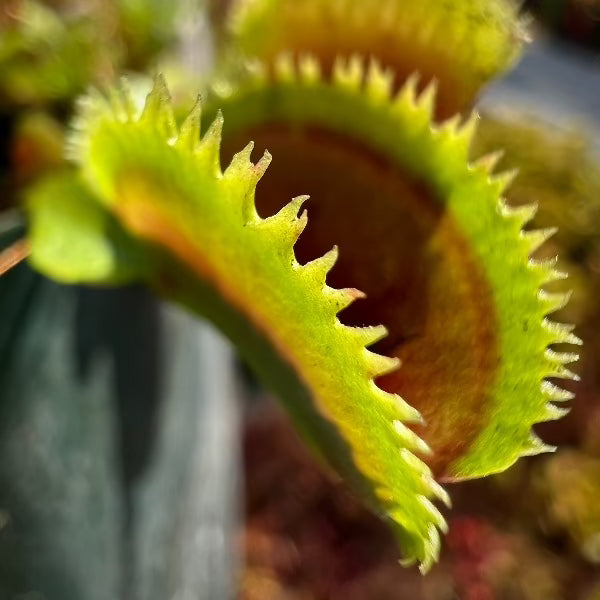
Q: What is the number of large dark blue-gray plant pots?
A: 1